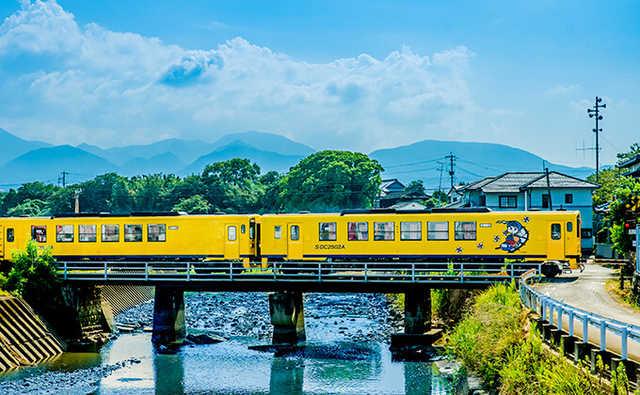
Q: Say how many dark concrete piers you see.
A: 3